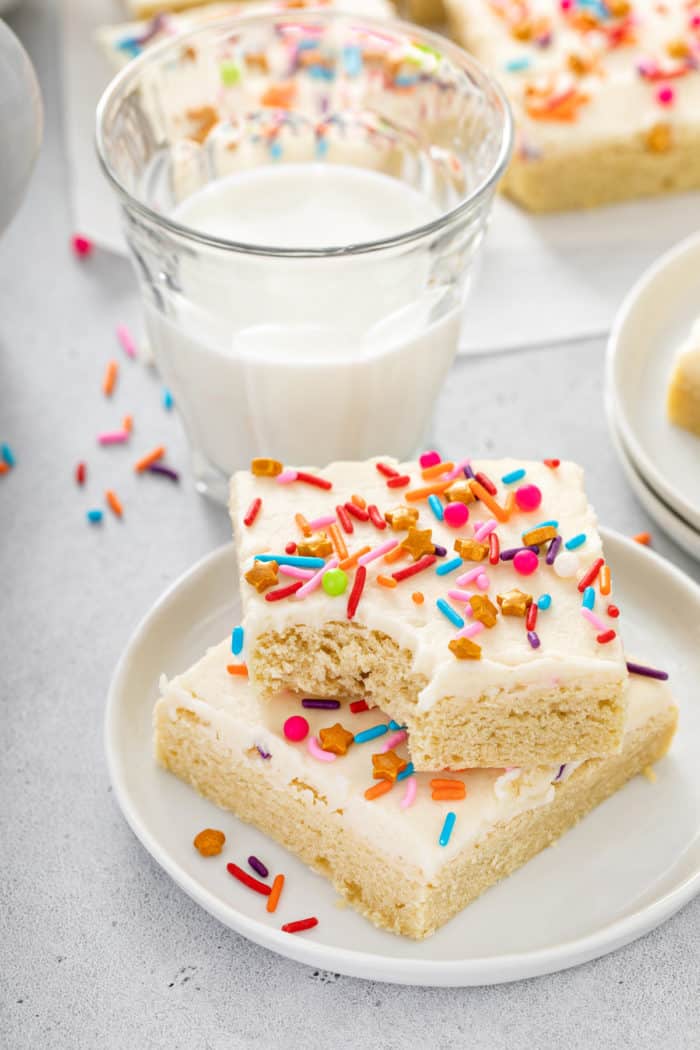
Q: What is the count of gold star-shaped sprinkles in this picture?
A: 14